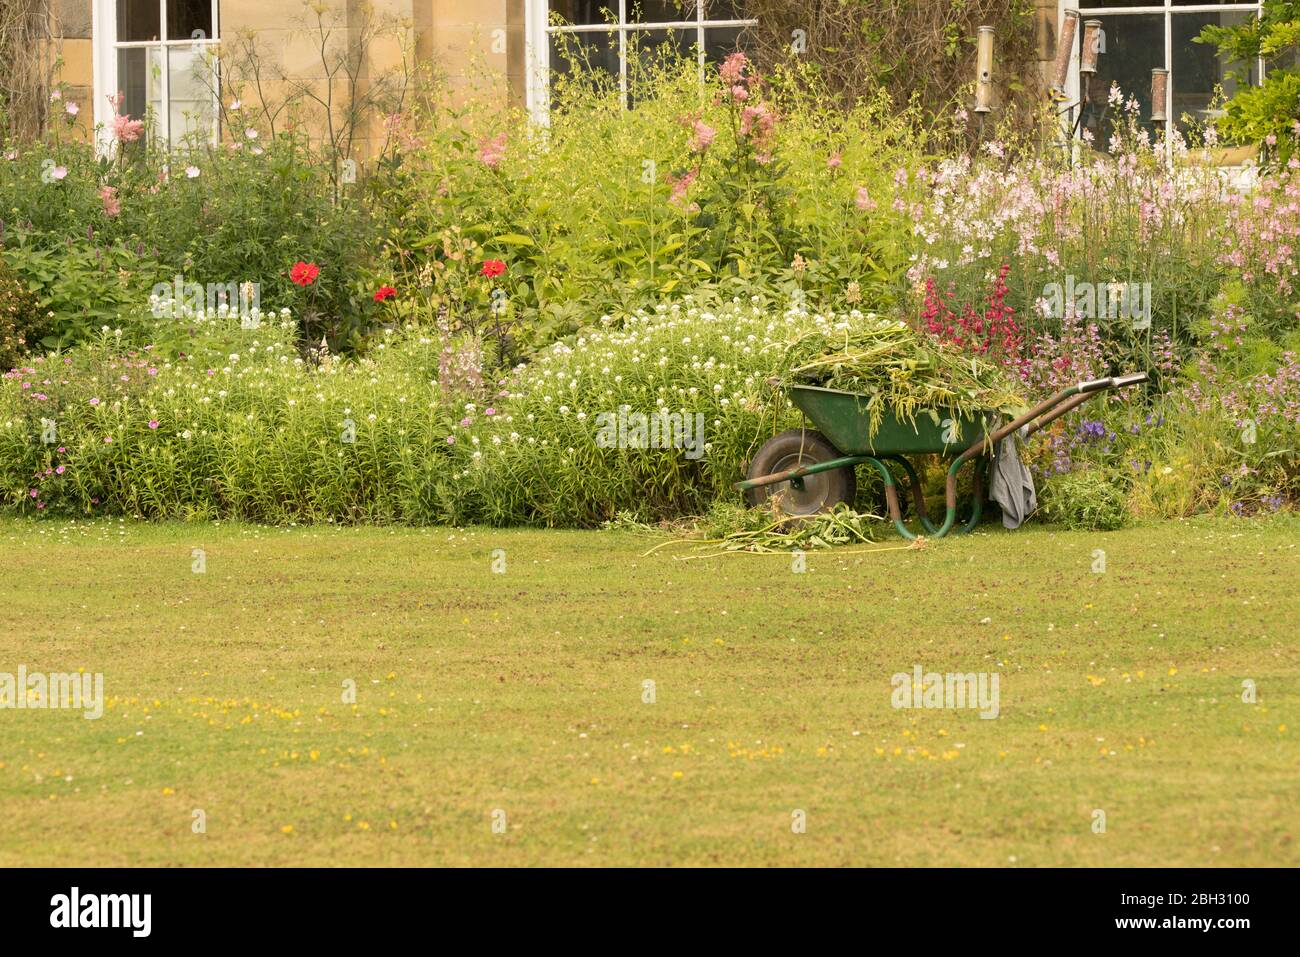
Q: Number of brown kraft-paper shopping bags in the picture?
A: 0